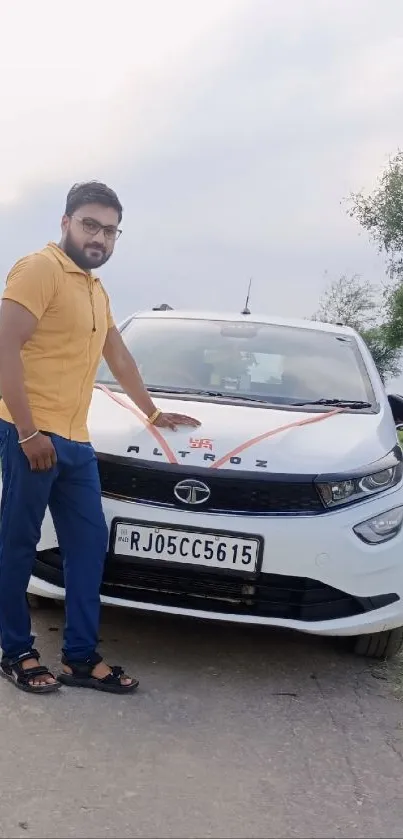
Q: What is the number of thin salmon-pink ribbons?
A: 2